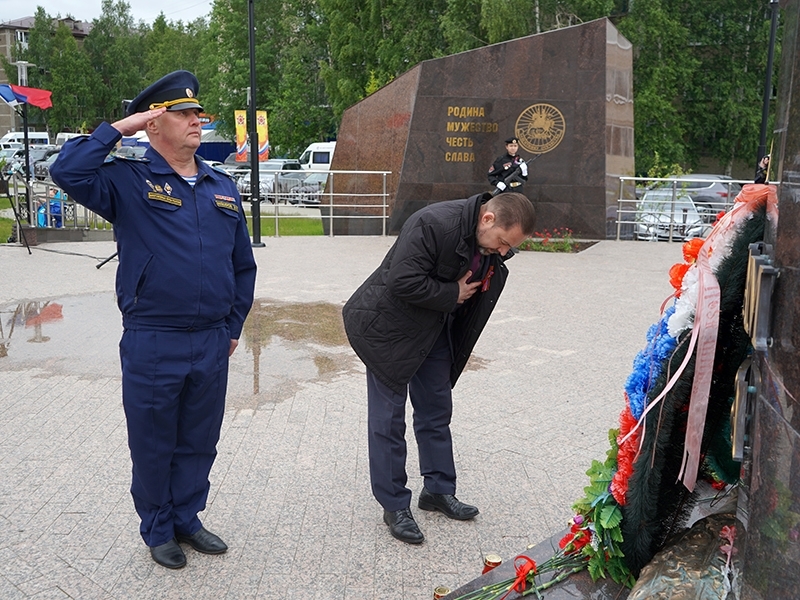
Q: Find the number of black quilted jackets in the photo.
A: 1